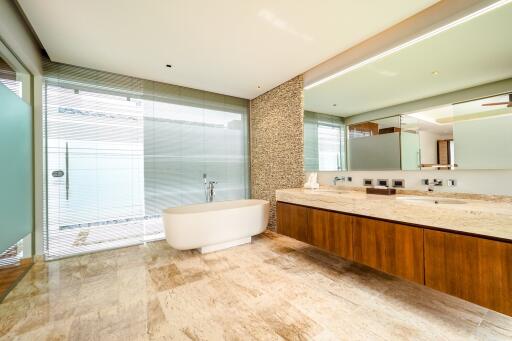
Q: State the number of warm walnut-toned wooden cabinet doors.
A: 4